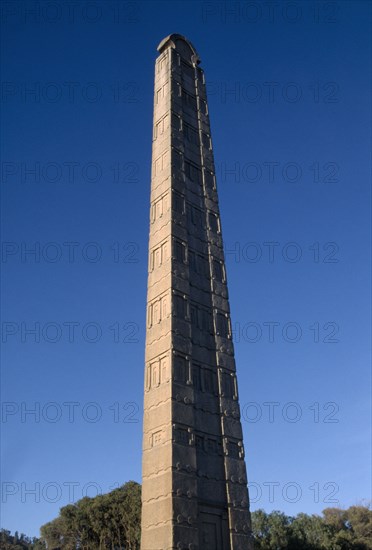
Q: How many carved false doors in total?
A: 1